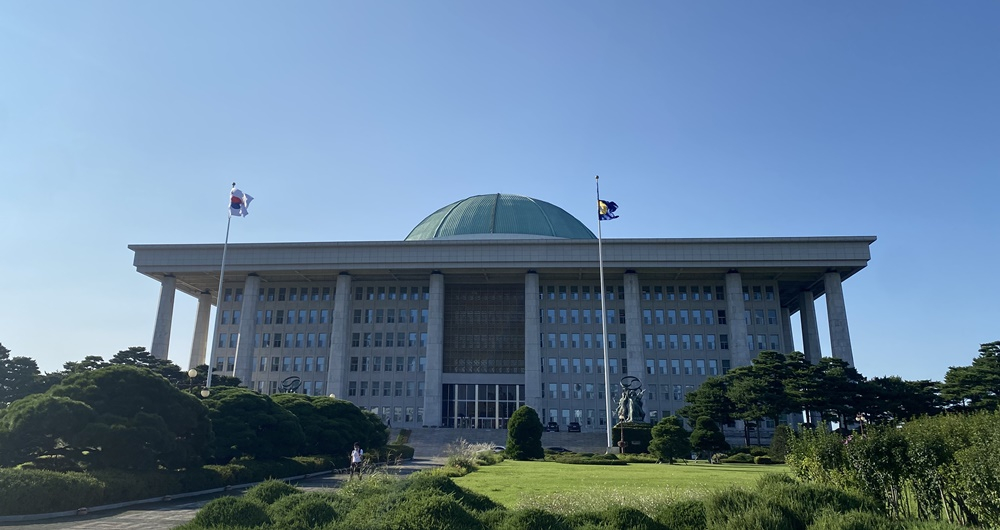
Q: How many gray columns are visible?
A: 11